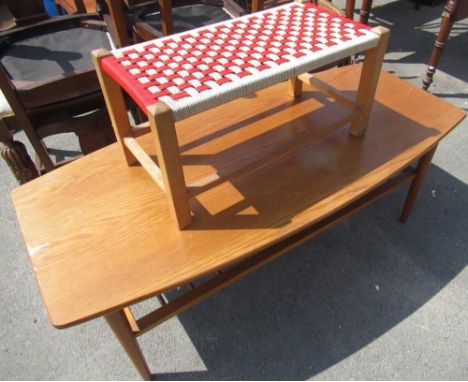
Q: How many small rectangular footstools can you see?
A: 1